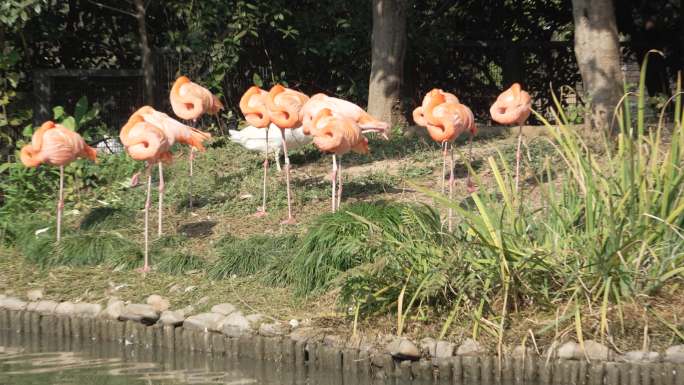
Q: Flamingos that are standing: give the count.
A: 11